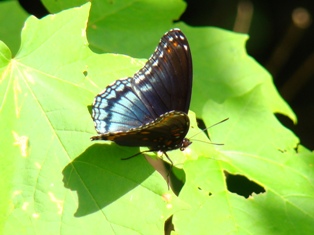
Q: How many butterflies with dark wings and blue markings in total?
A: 1